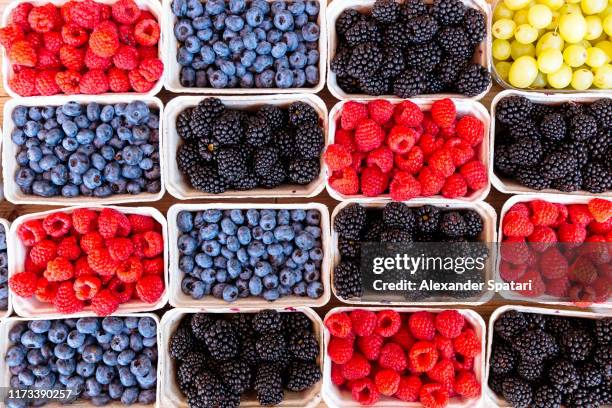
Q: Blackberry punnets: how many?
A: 6